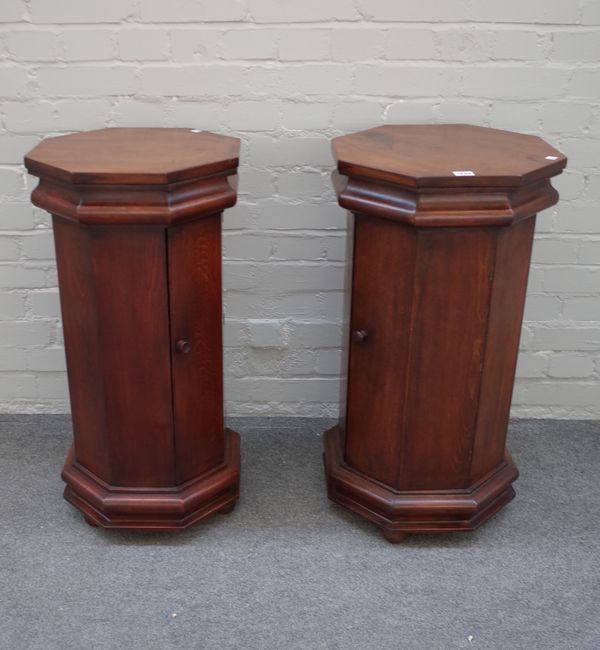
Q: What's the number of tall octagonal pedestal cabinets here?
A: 2